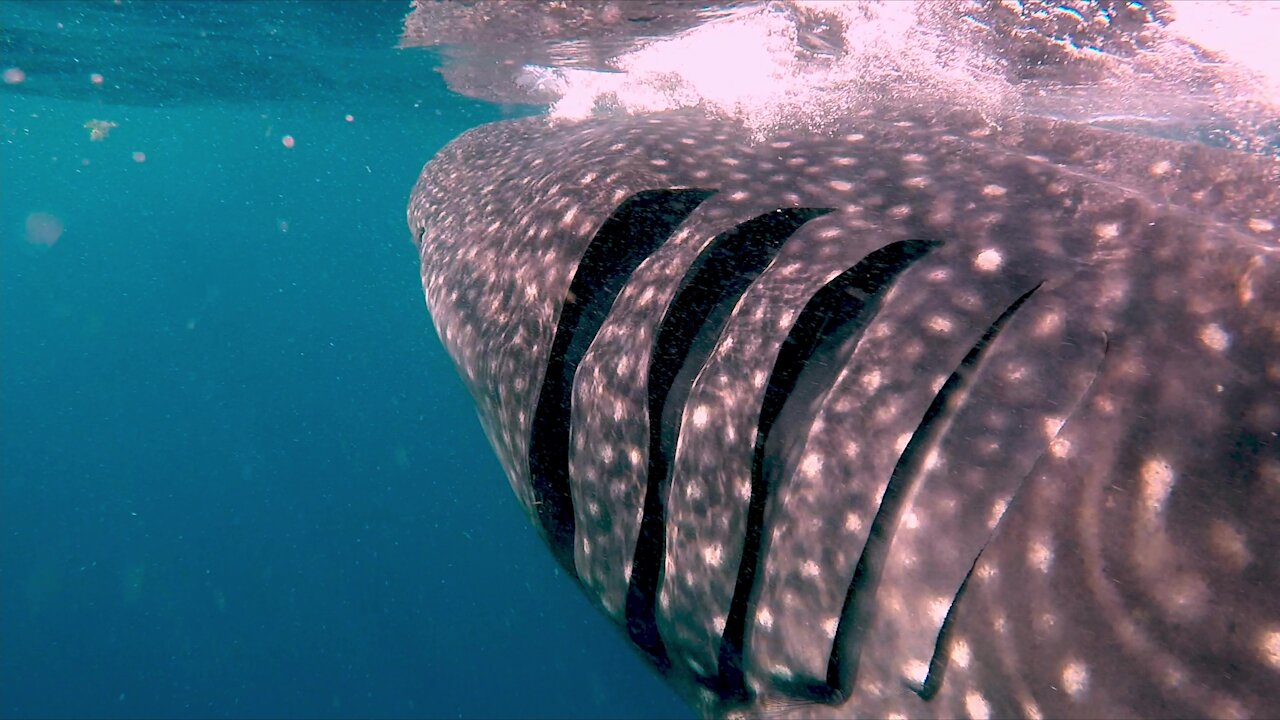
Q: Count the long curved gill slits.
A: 5